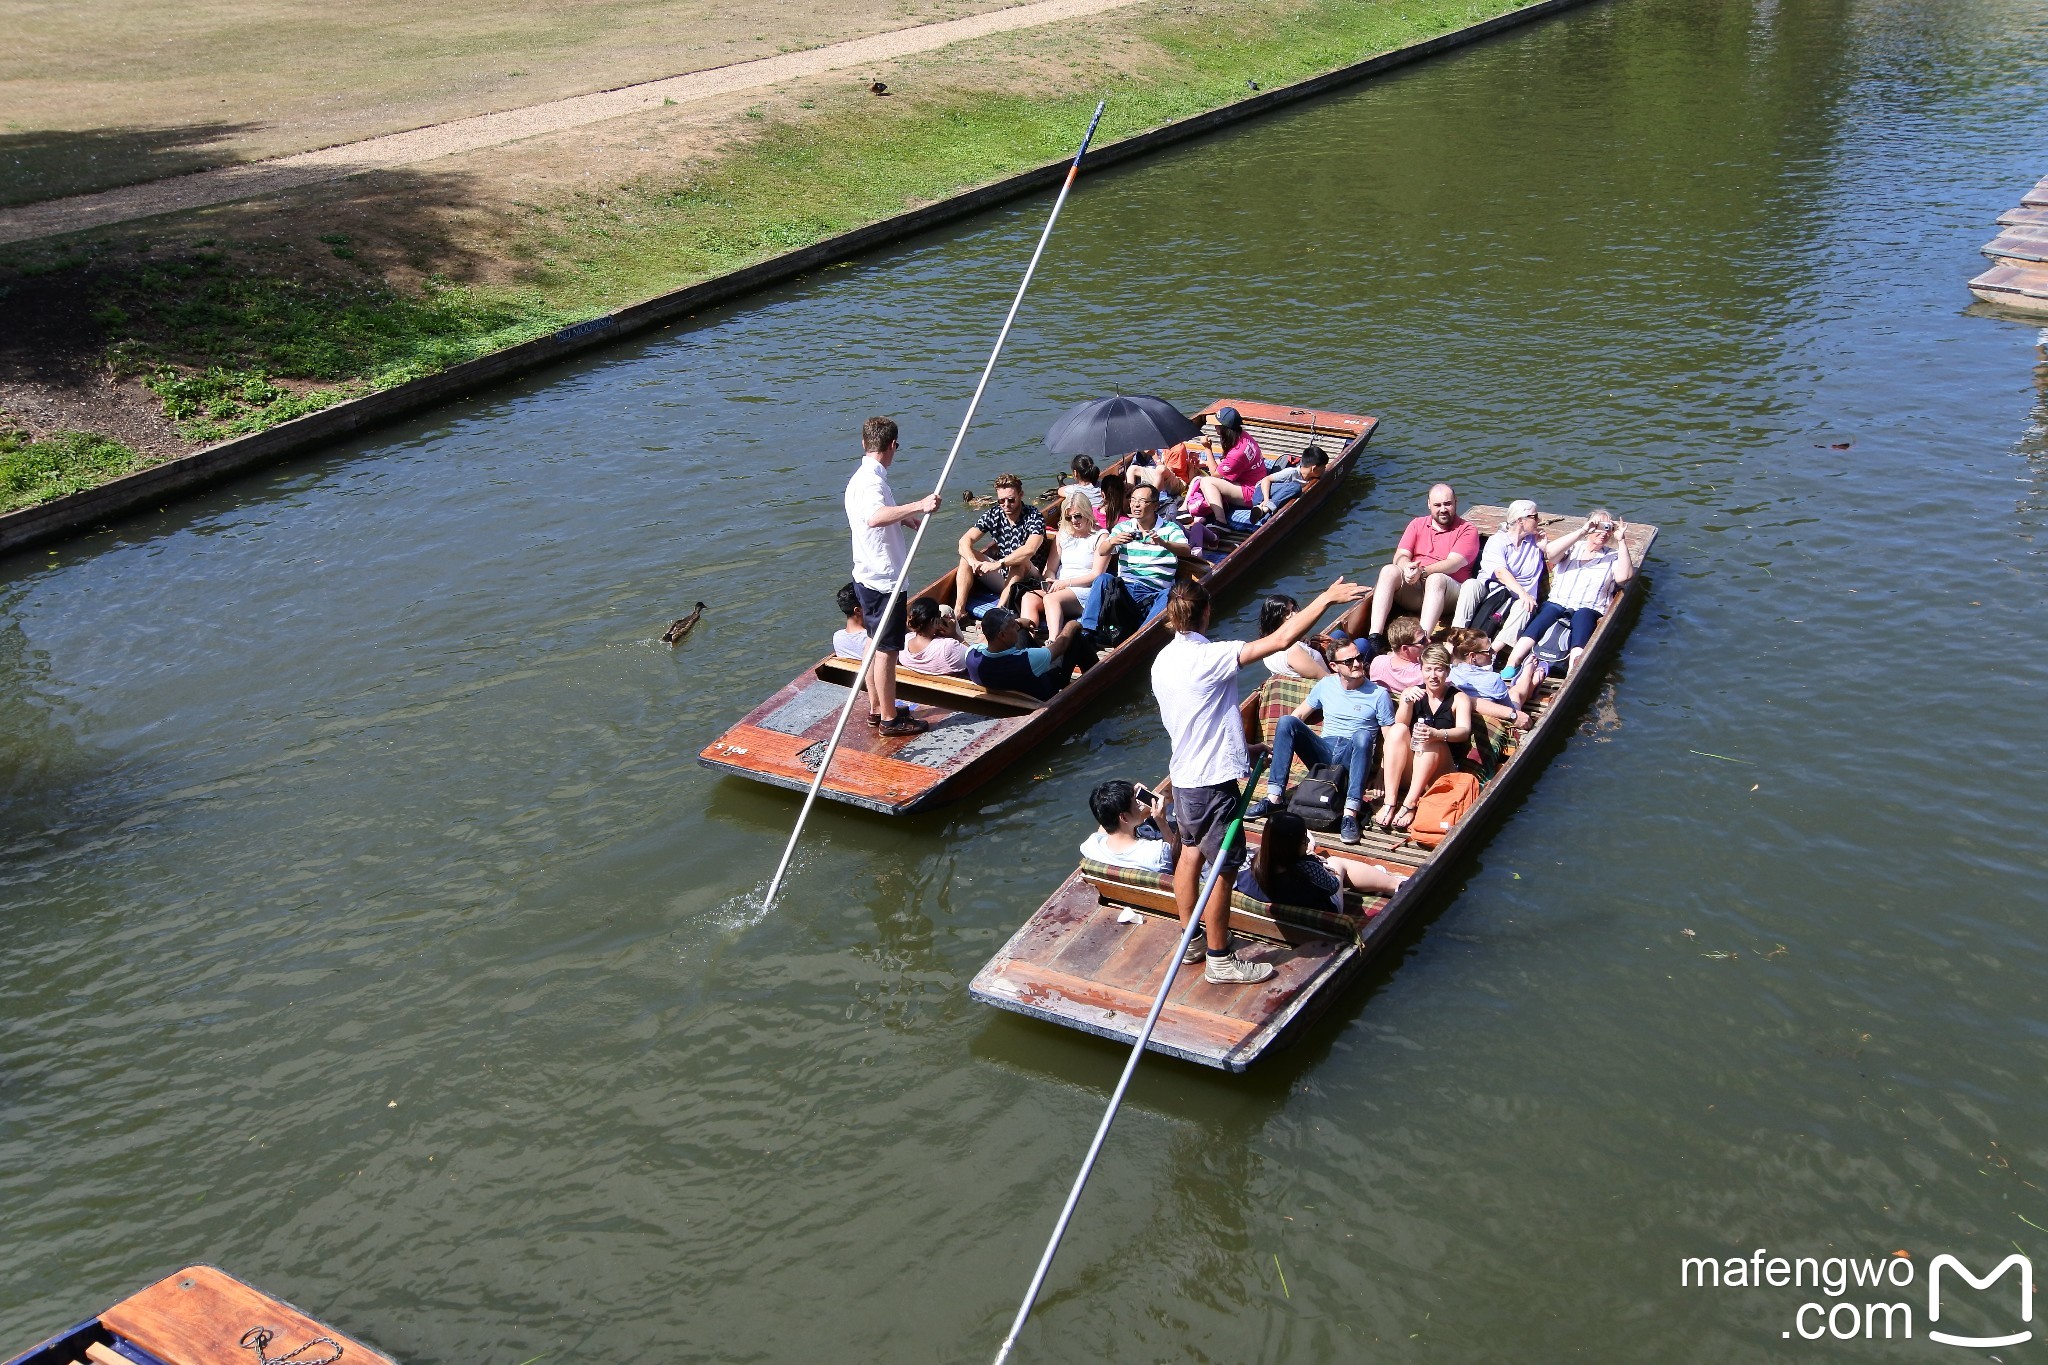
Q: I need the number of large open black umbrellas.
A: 1